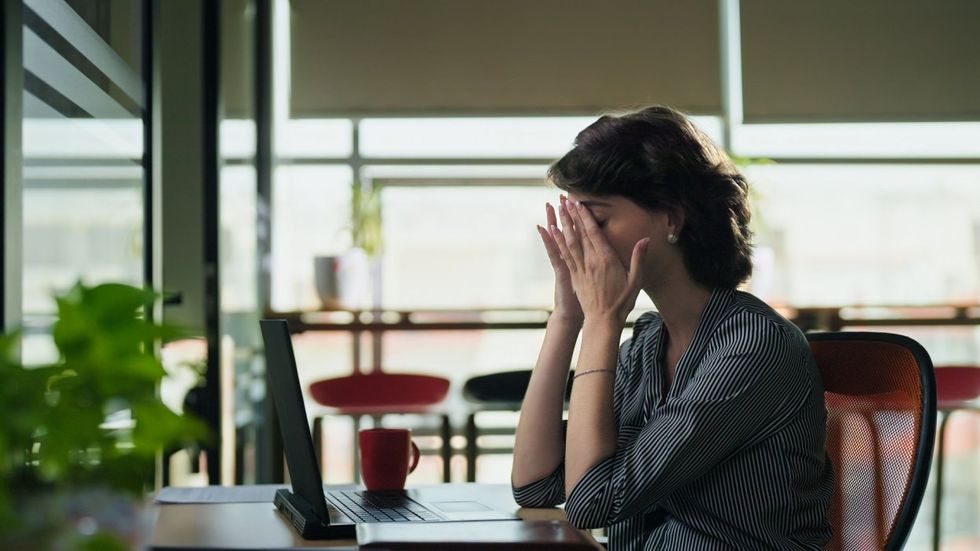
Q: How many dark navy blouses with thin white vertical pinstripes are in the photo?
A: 1